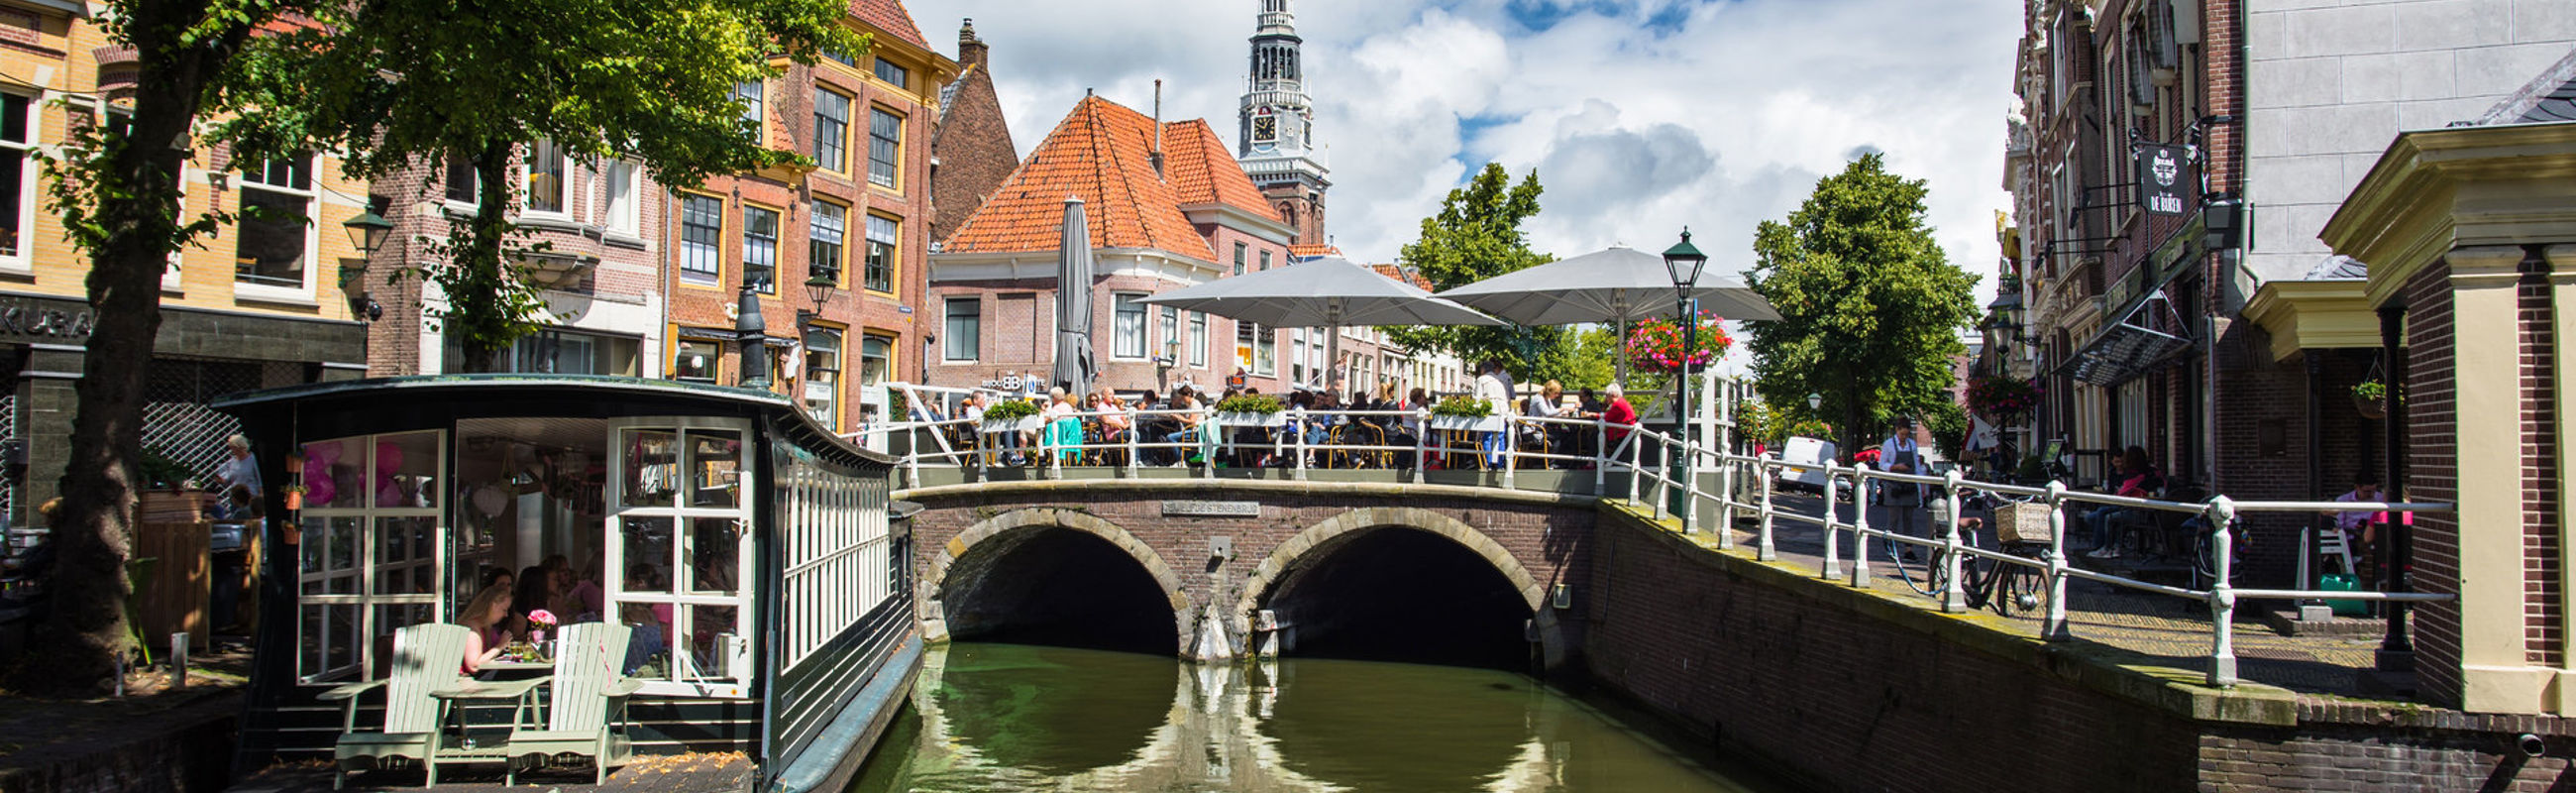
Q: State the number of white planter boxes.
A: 3